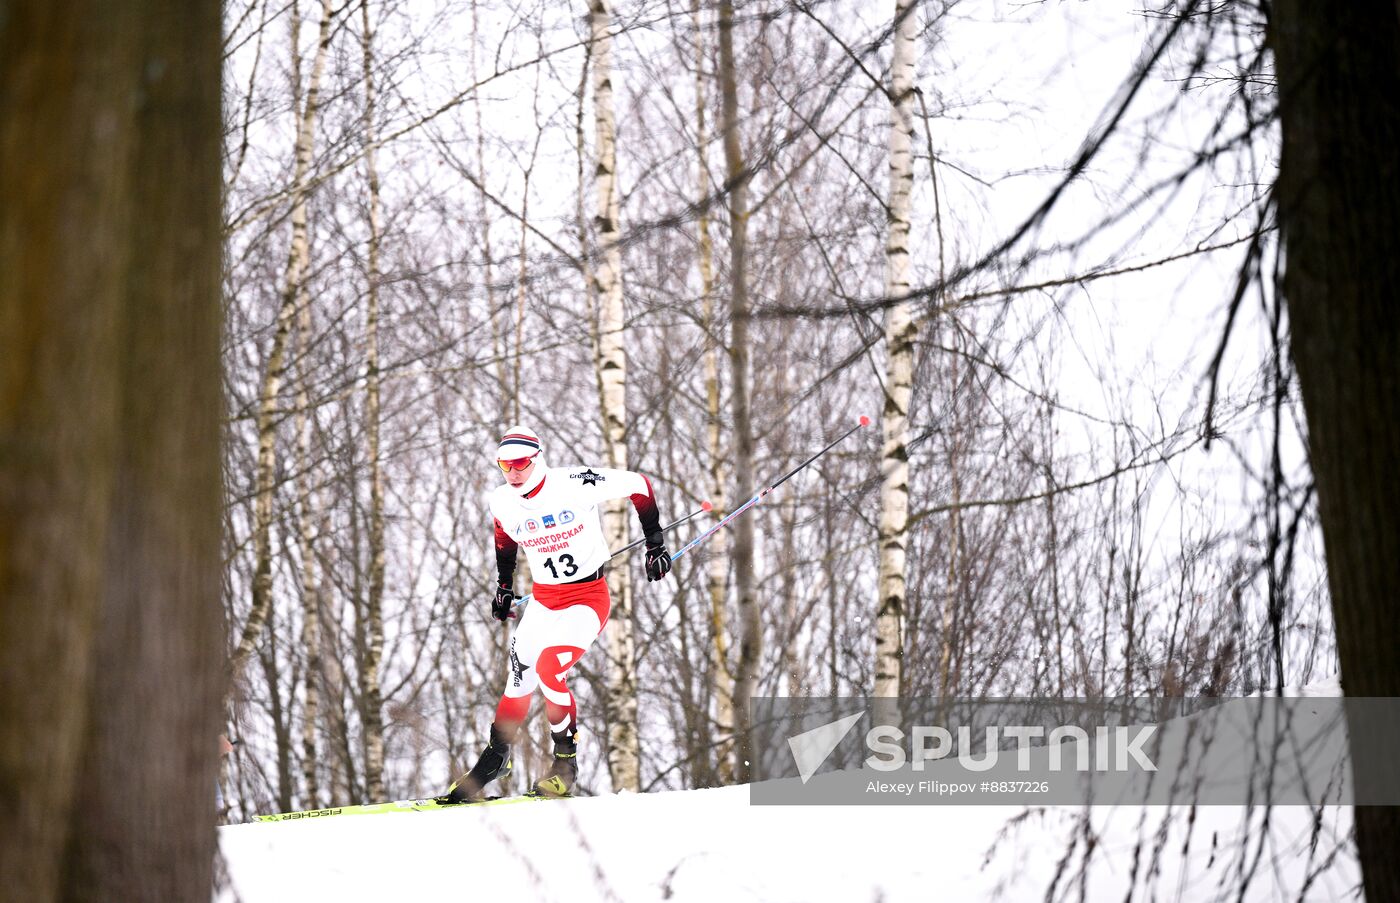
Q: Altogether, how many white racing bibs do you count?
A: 1